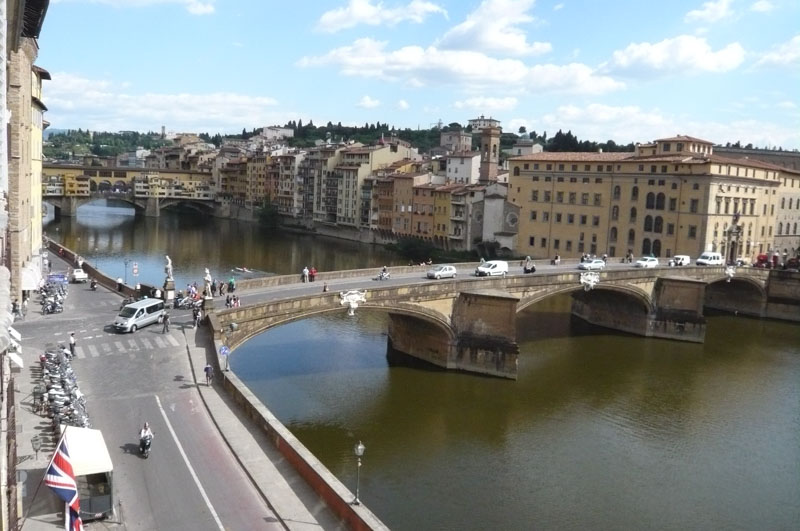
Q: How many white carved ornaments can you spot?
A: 3